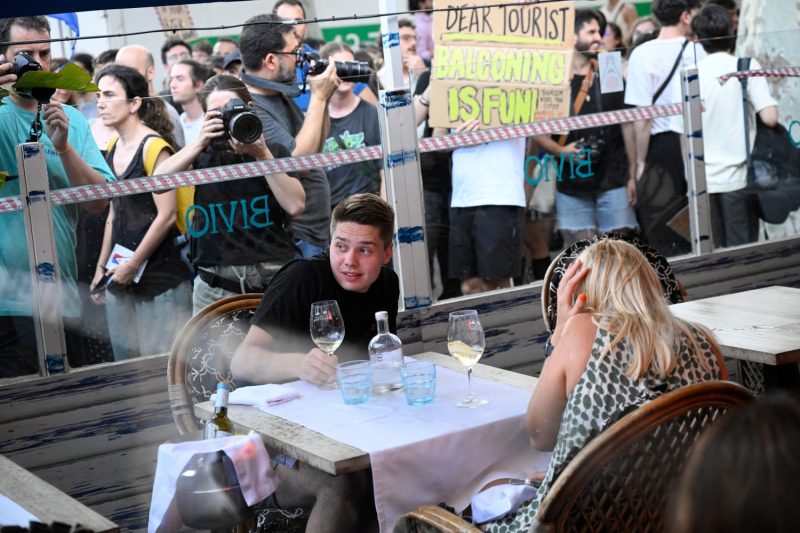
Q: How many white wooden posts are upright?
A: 3